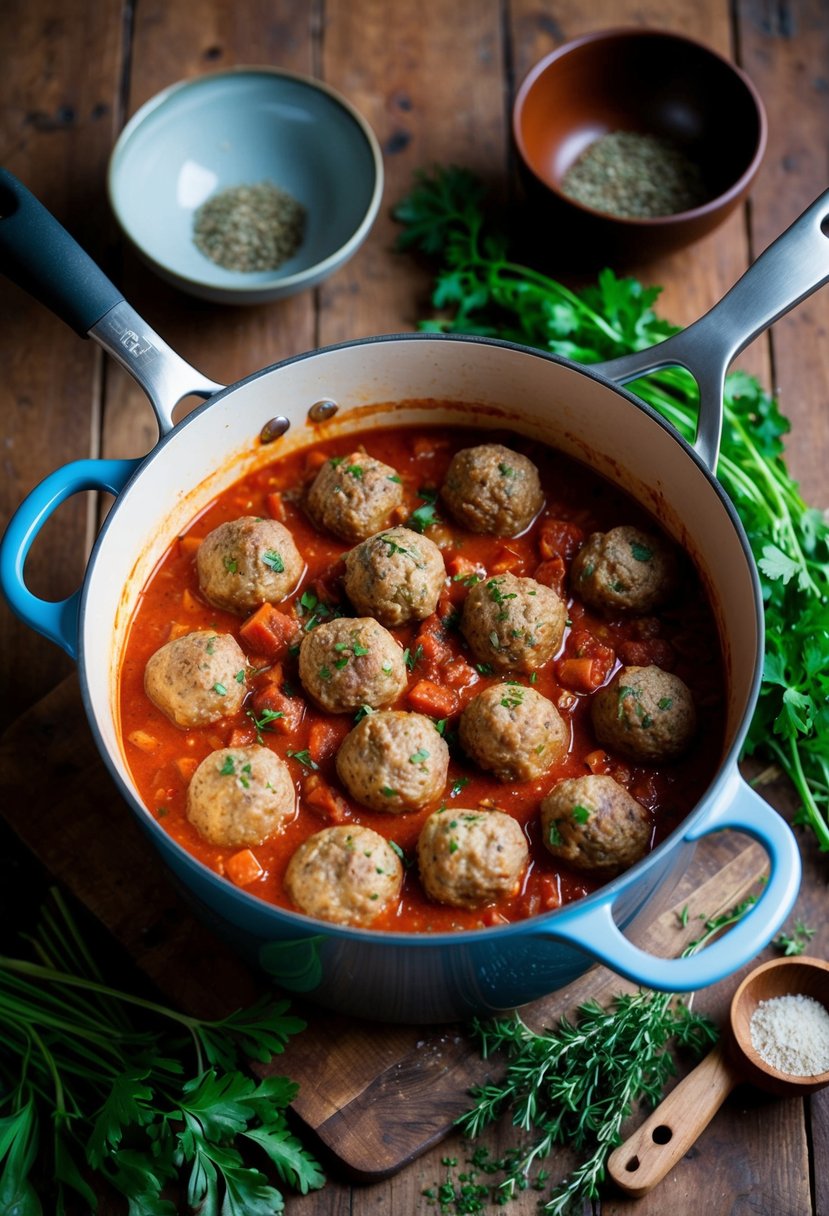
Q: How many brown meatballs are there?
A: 15